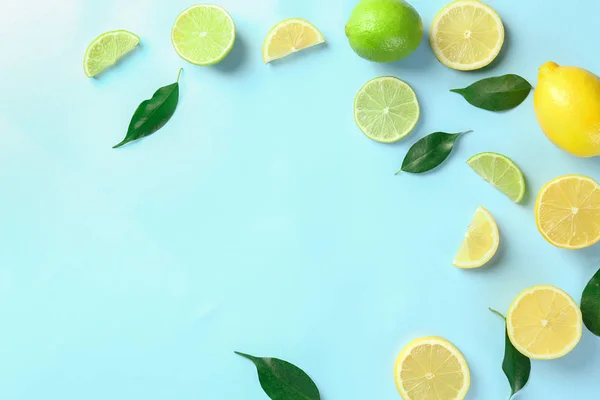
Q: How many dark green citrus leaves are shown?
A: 6